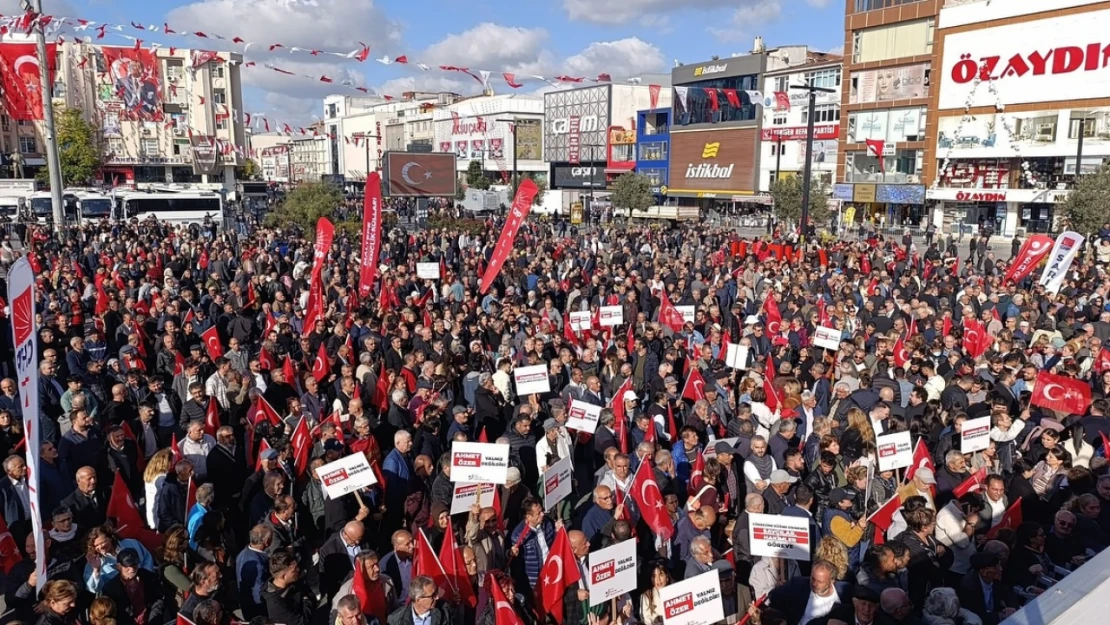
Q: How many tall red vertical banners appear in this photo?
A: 4